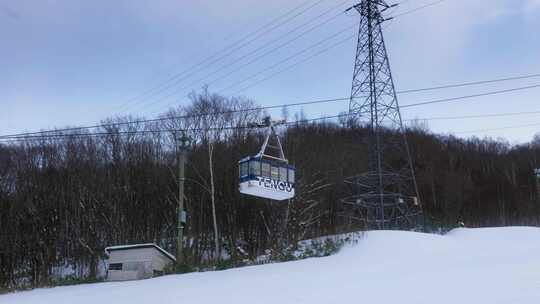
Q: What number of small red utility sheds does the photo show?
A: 0